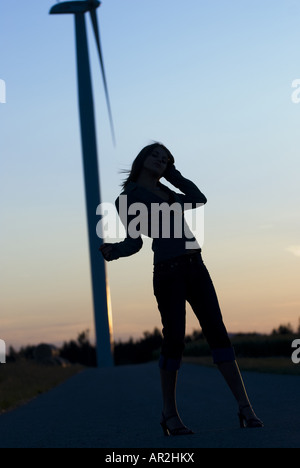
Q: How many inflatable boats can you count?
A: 0